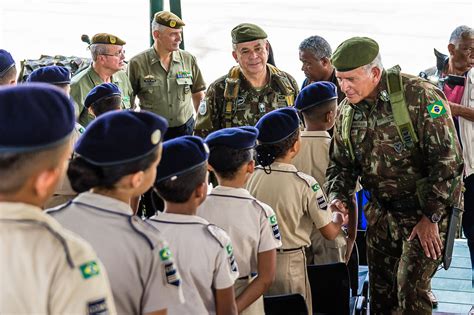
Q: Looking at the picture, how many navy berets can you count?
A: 9